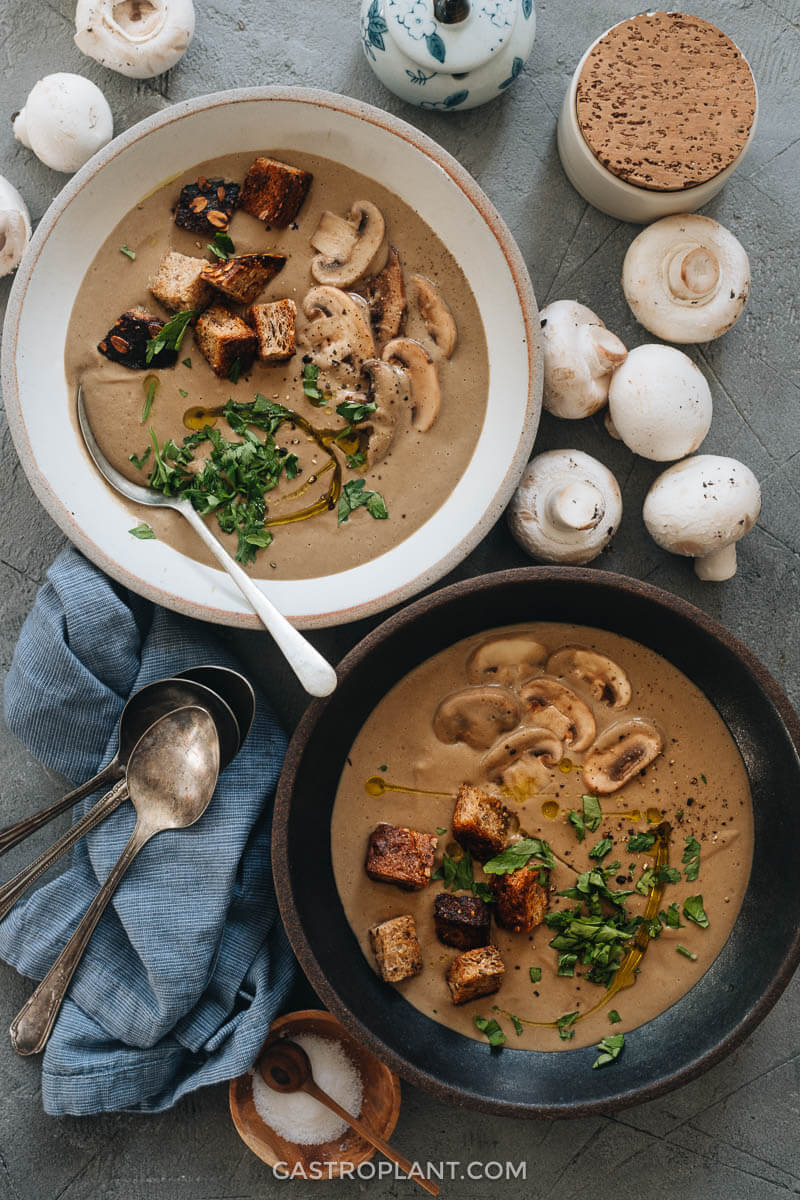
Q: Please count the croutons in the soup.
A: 13